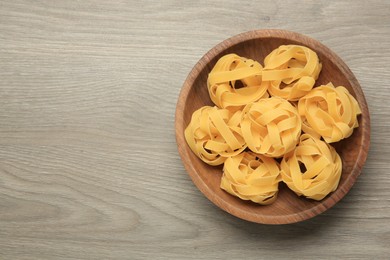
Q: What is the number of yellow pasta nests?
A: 7